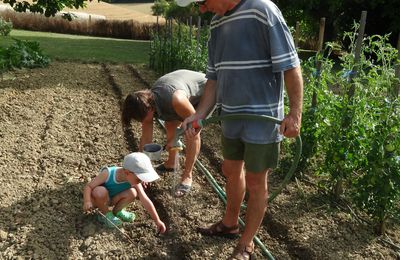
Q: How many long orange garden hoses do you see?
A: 0